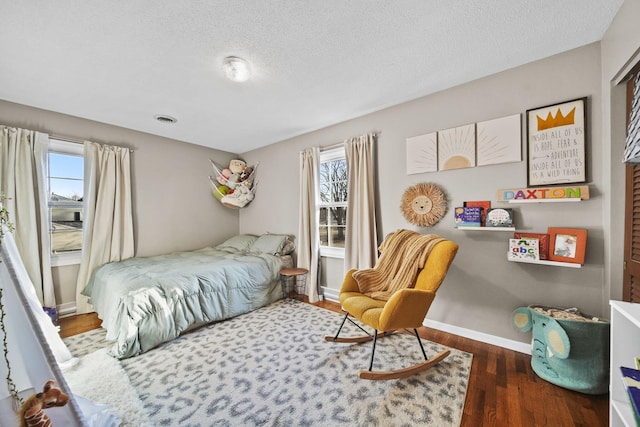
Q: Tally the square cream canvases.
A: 3